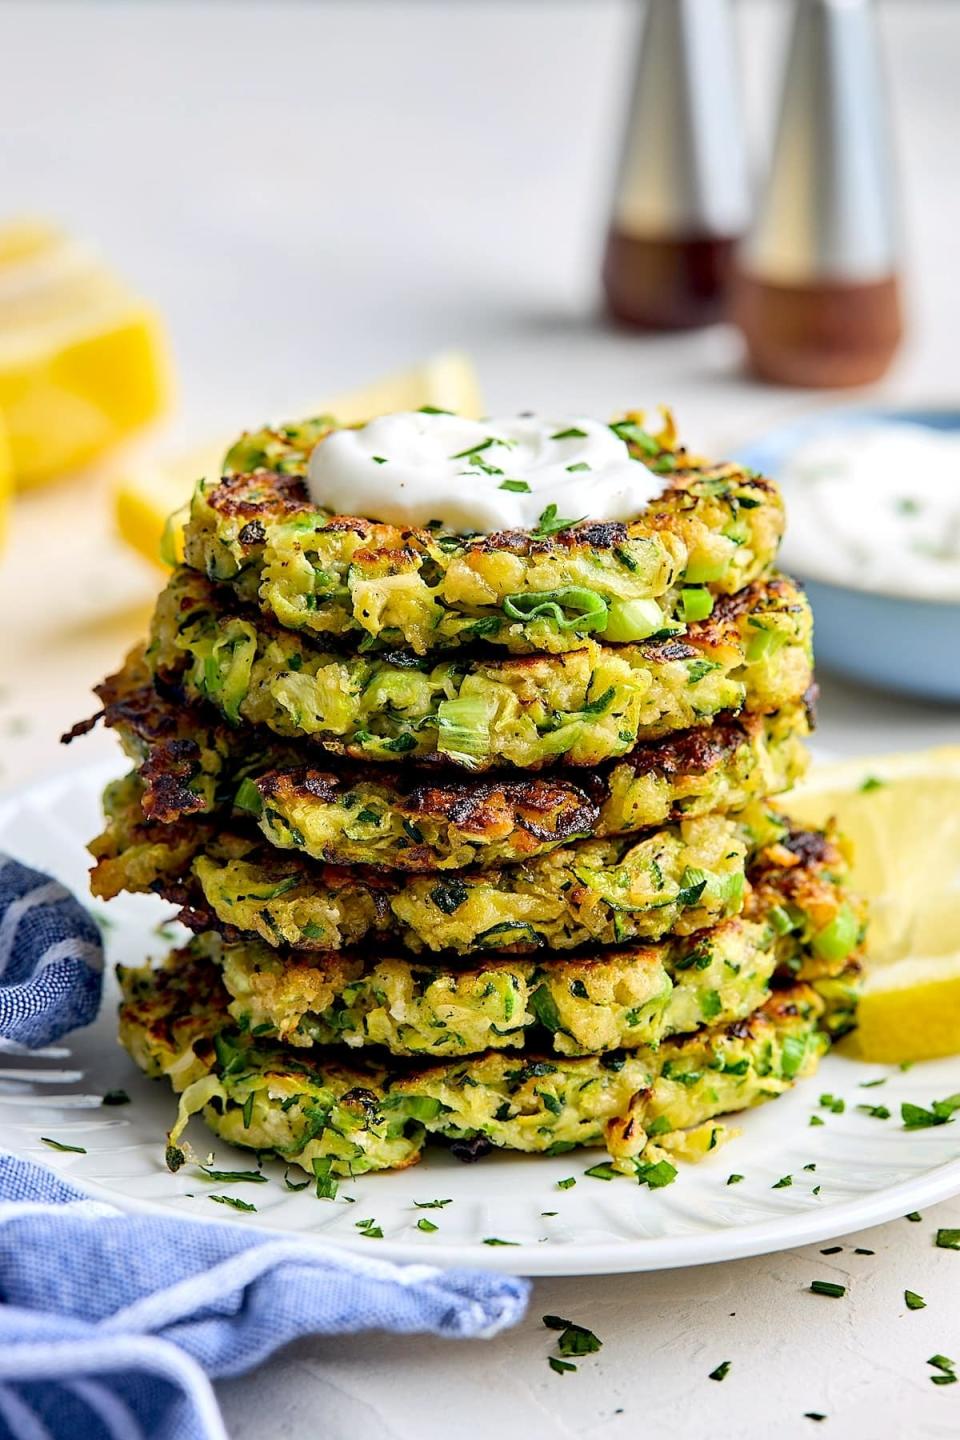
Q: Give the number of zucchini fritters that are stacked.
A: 6